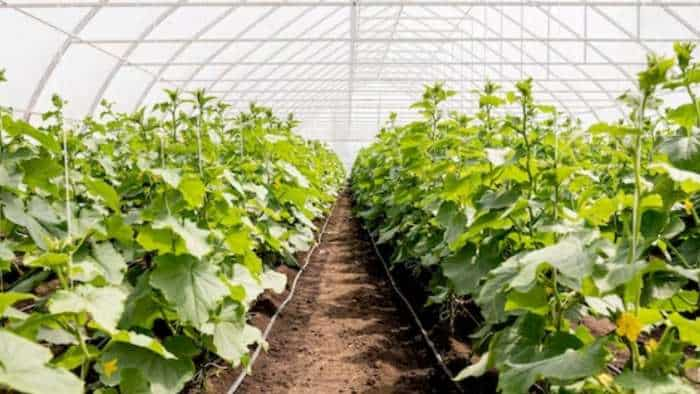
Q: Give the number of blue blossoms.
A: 0